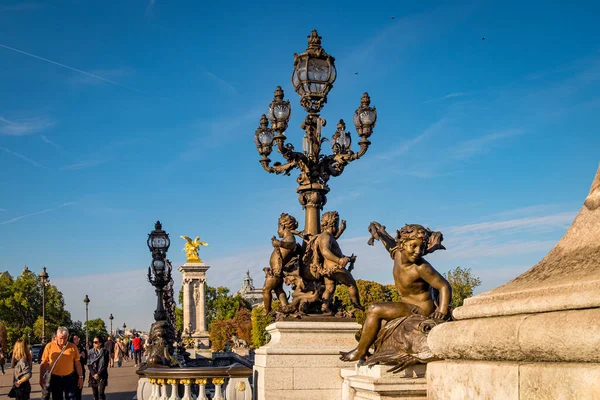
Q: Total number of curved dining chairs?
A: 0